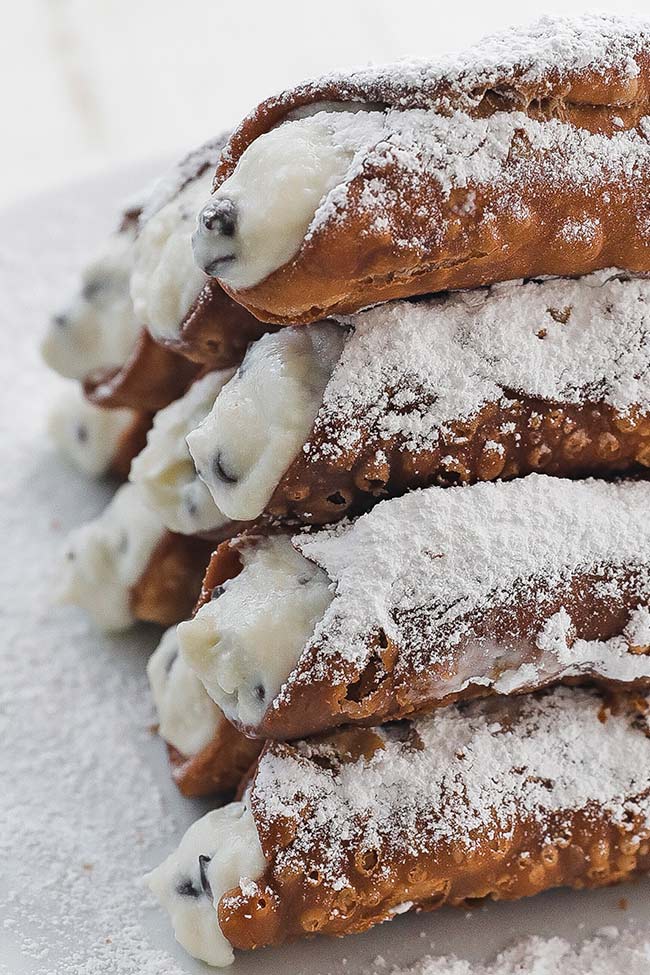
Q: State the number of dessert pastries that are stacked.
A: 10